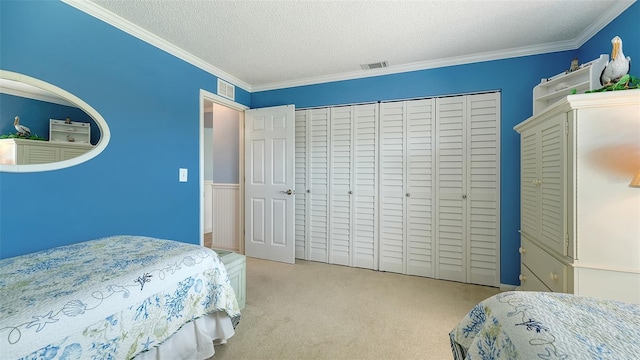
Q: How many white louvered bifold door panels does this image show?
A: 8